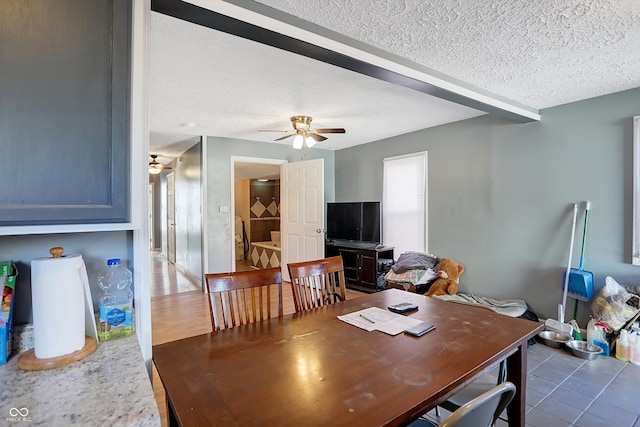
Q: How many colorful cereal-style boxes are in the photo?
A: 1